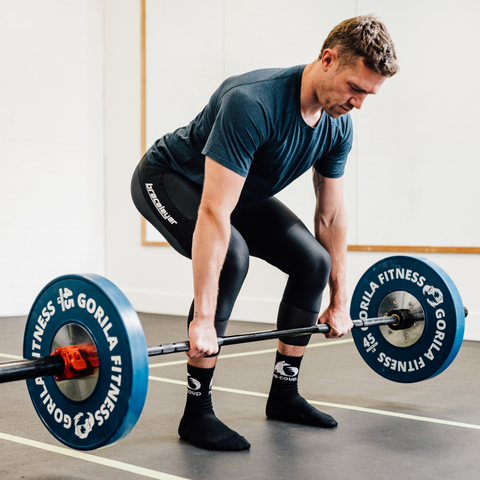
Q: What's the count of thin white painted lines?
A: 3